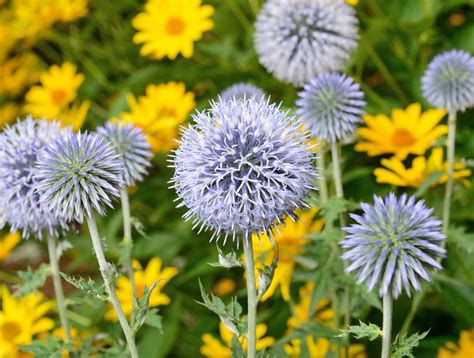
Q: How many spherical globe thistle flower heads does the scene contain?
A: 9